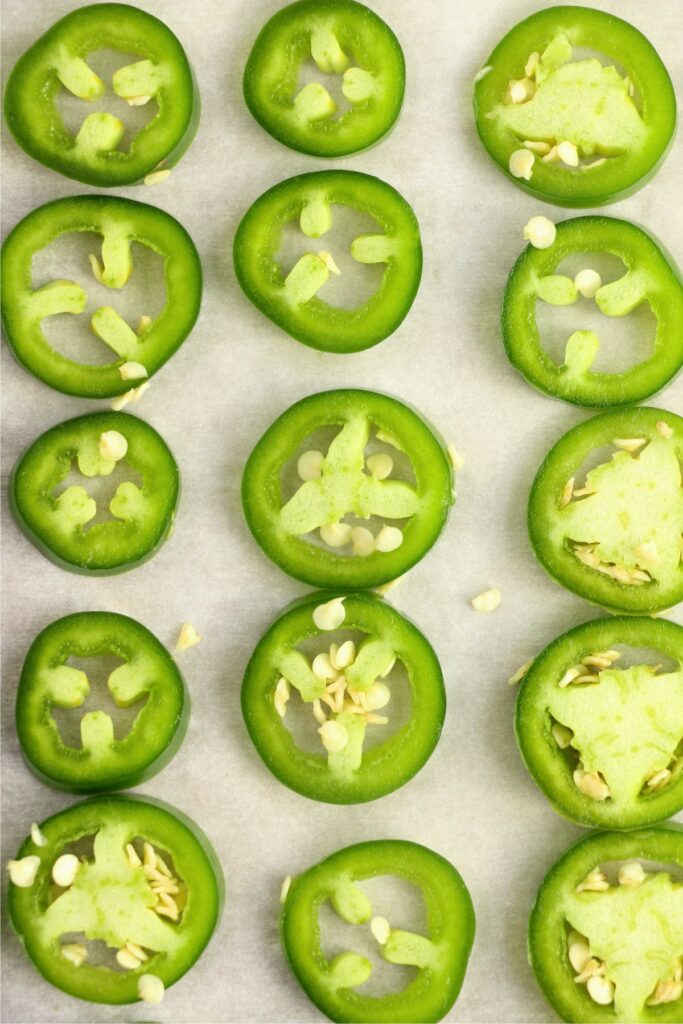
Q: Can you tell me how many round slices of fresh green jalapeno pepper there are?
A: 15